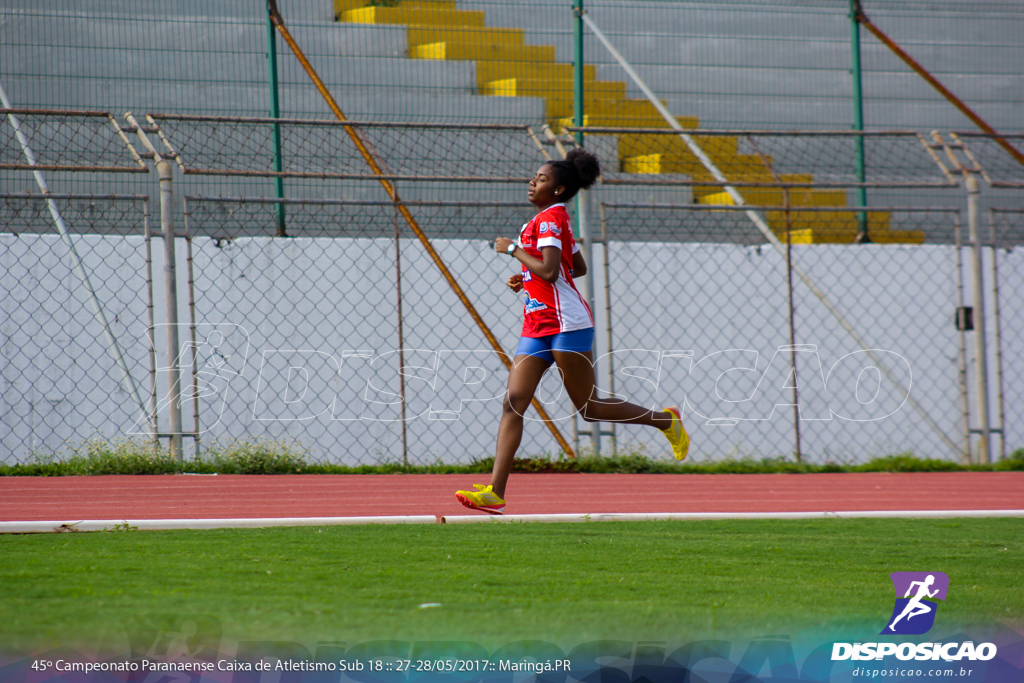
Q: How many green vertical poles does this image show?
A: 3